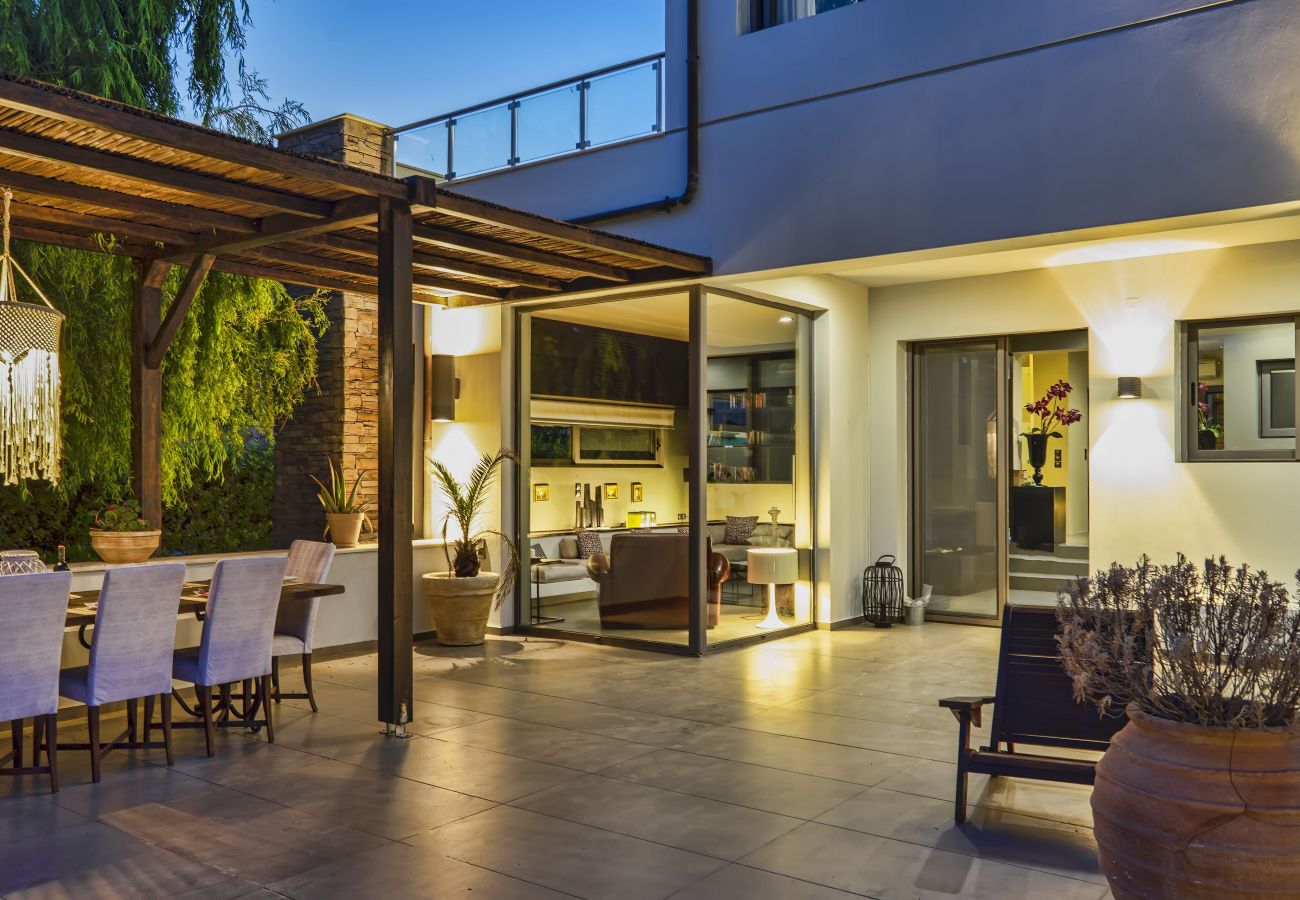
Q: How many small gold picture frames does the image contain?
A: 3